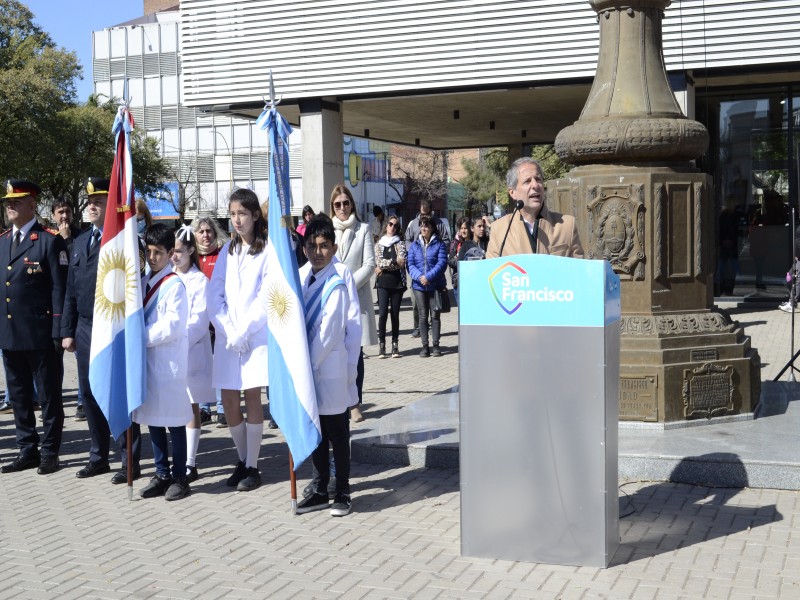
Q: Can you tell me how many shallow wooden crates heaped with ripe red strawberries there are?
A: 0